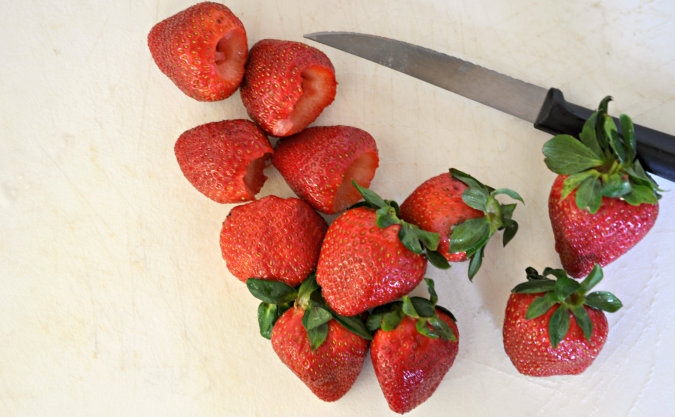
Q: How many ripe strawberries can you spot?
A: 11